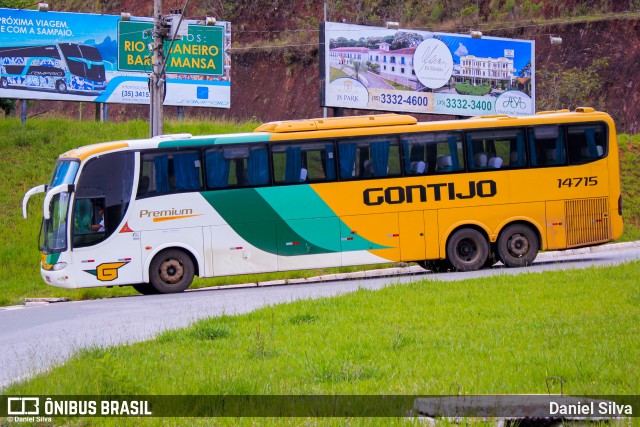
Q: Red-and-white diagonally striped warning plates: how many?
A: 0